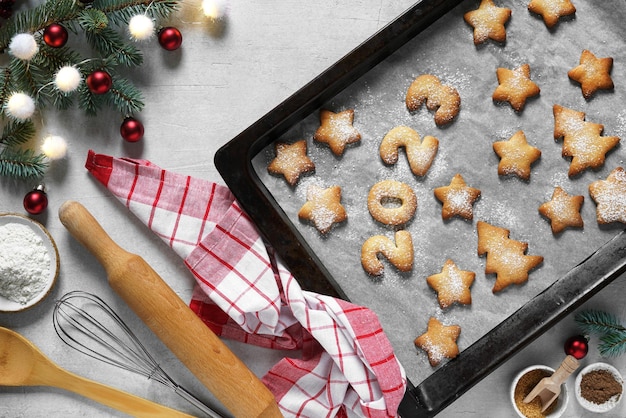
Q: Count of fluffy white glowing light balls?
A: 6